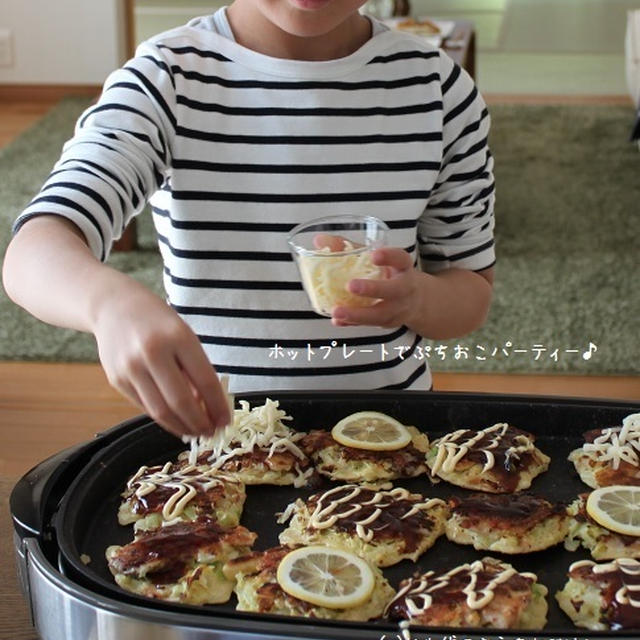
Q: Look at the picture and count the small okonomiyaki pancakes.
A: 12